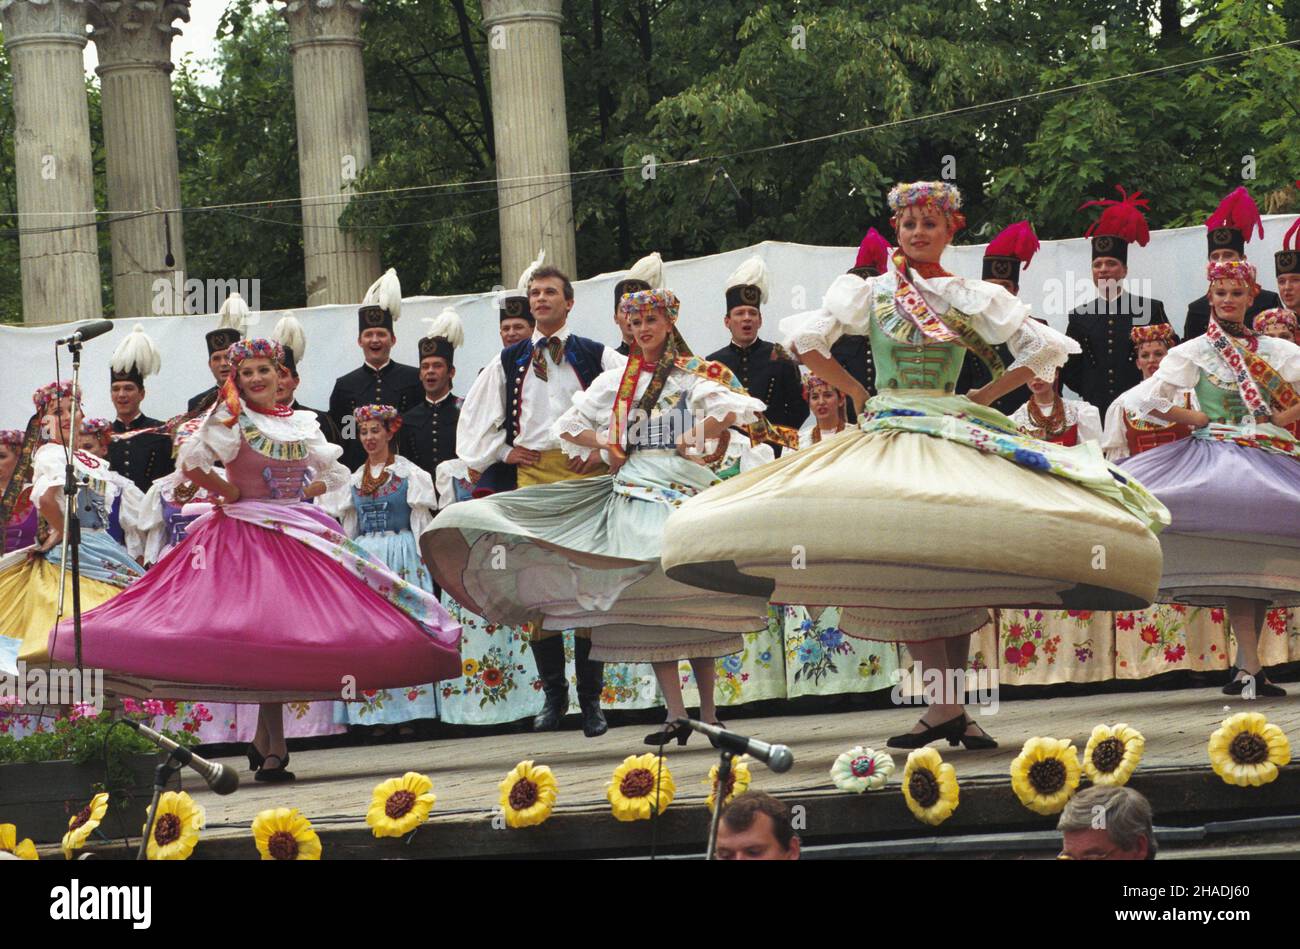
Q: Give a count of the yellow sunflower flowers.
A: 12